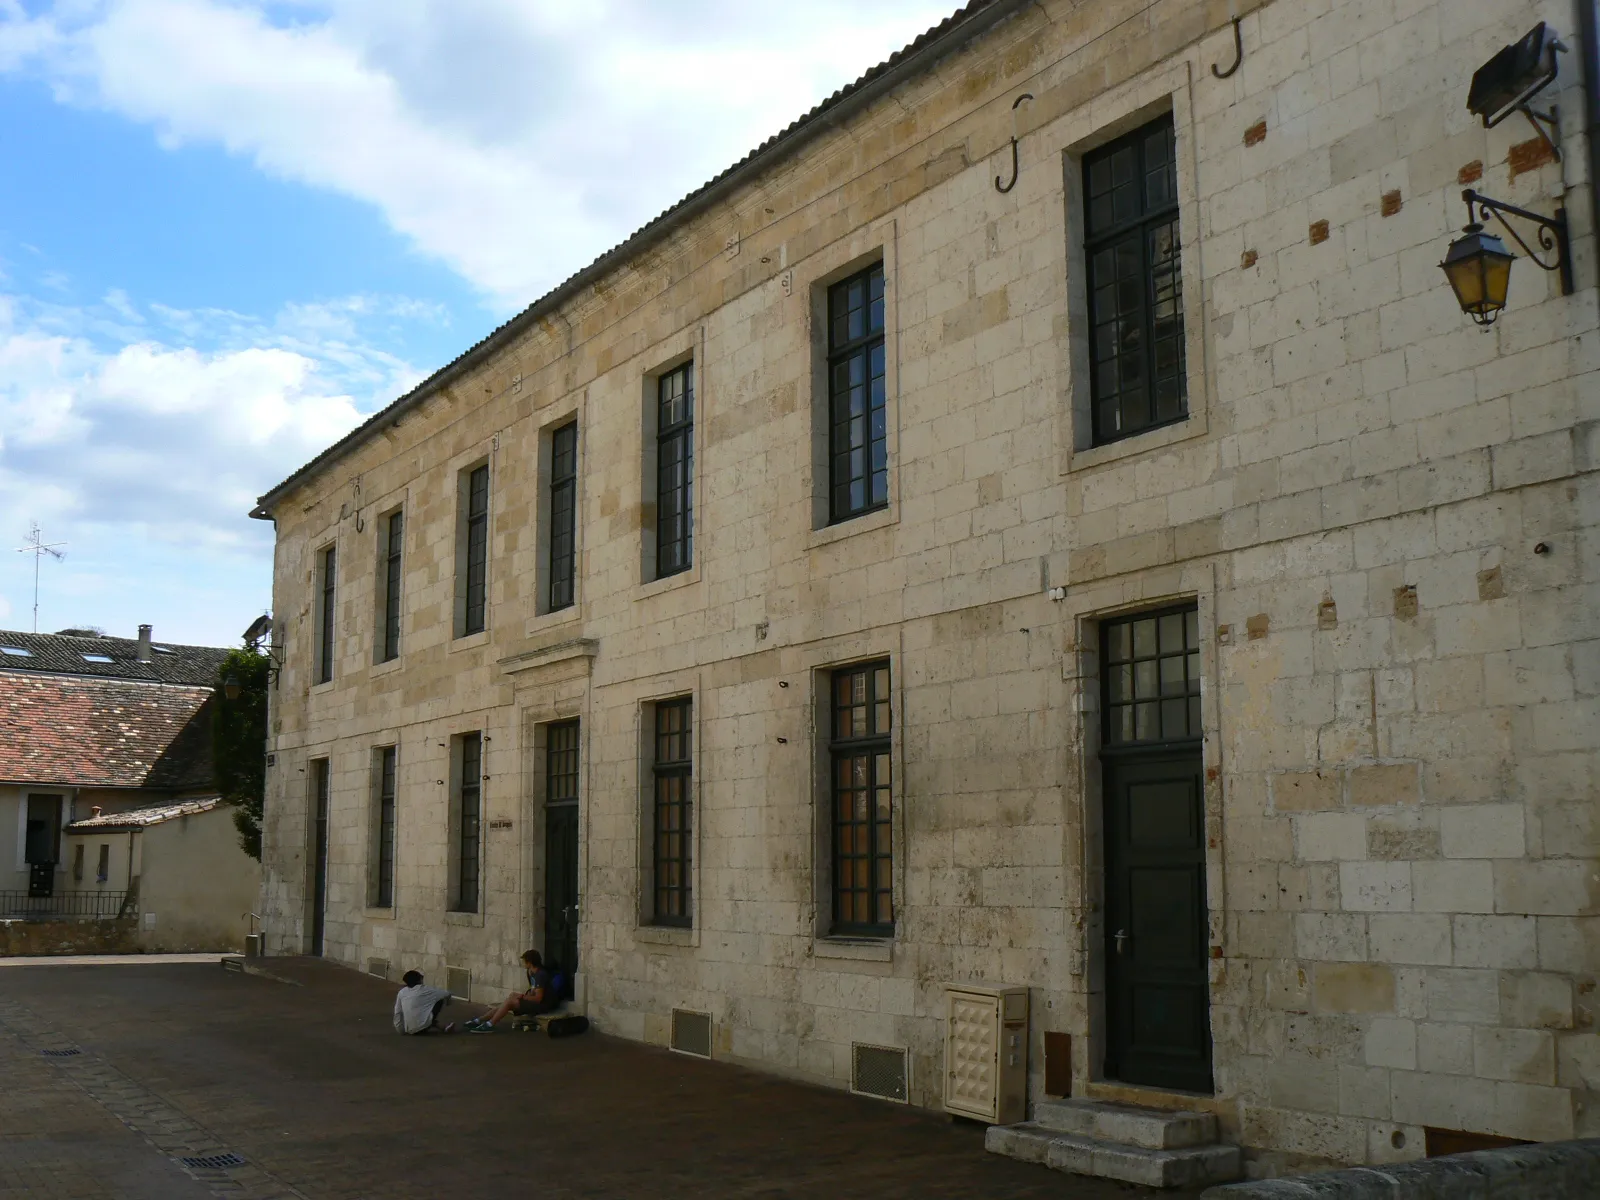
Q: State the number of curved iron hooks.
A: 3